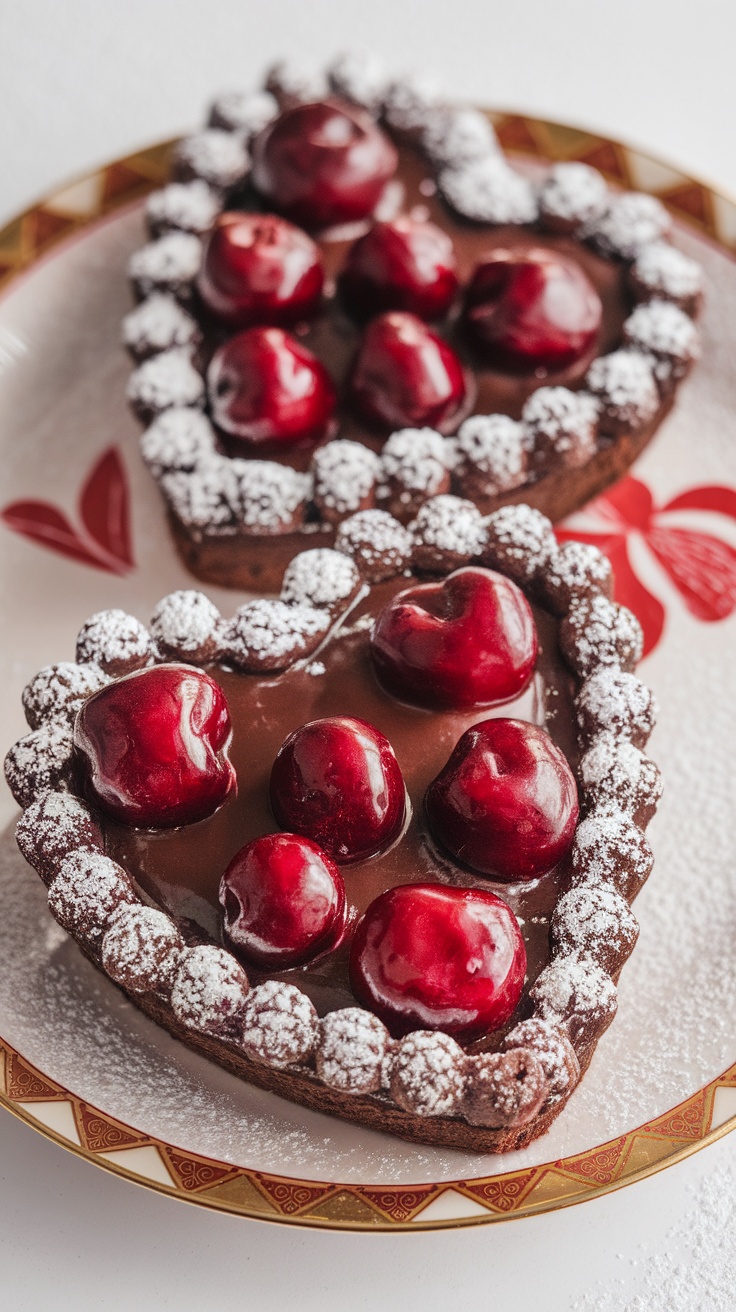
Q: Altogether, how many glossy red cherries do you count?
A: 12